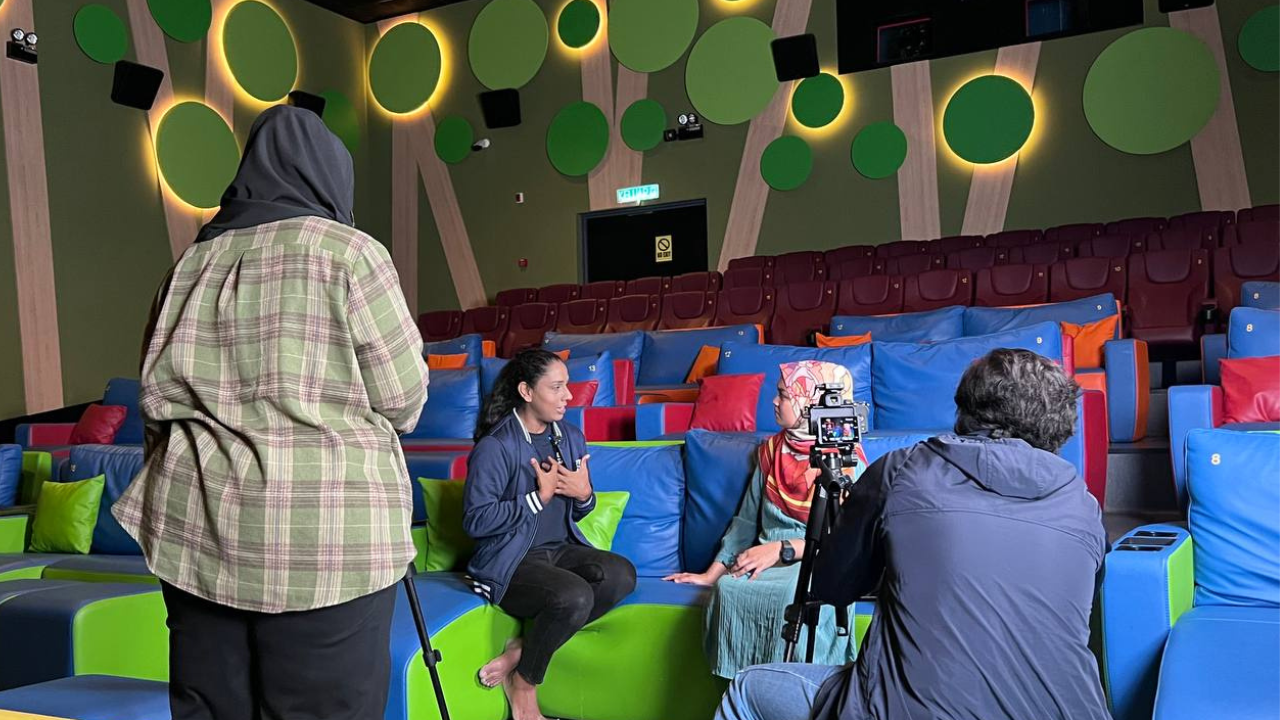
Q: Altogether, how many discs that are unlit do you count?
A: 13